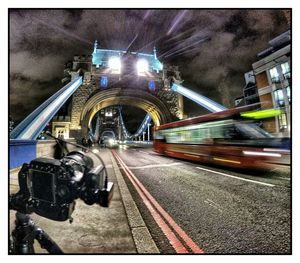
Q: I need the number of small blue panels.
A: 2